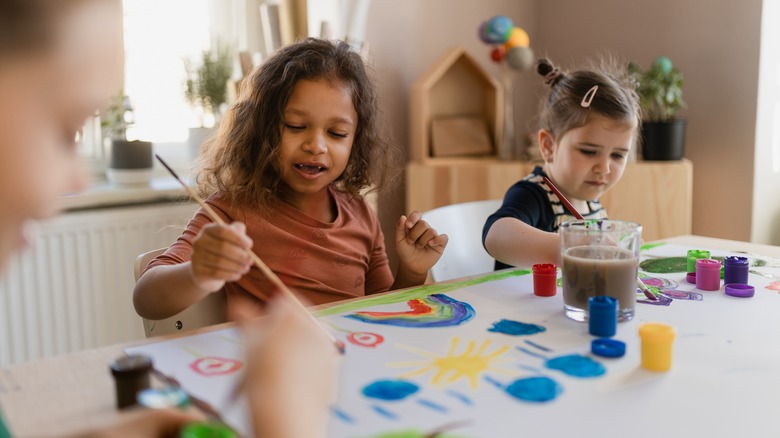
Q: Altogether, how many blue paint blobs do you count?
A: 4